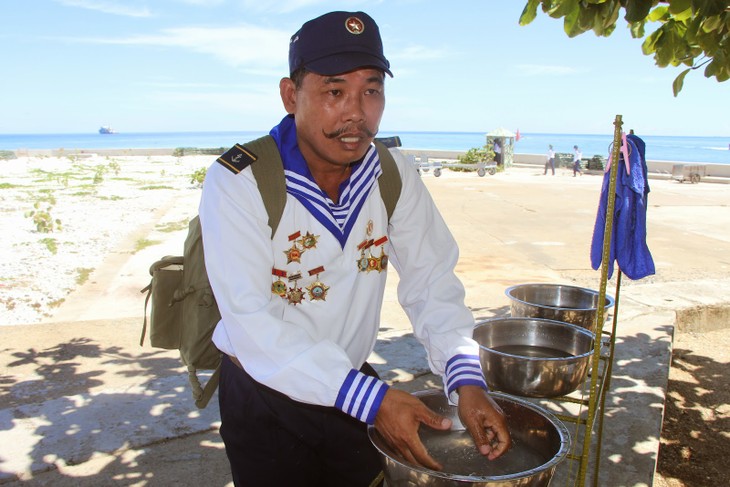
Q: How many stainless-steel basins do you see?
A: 3